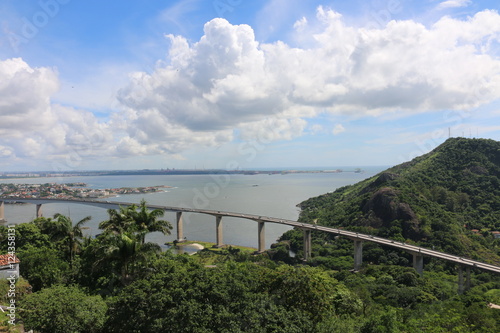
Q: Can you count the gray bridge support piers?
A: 9